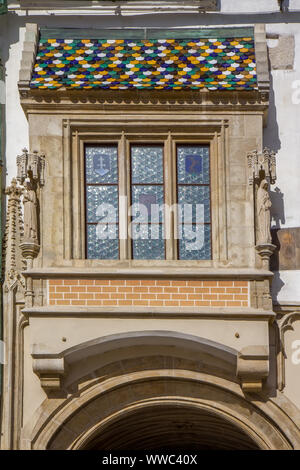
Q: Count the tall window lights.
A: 3